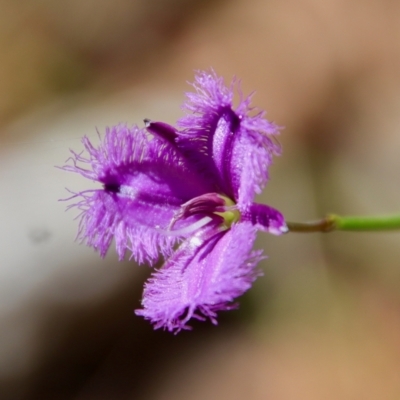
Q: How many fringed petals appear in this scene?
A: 3